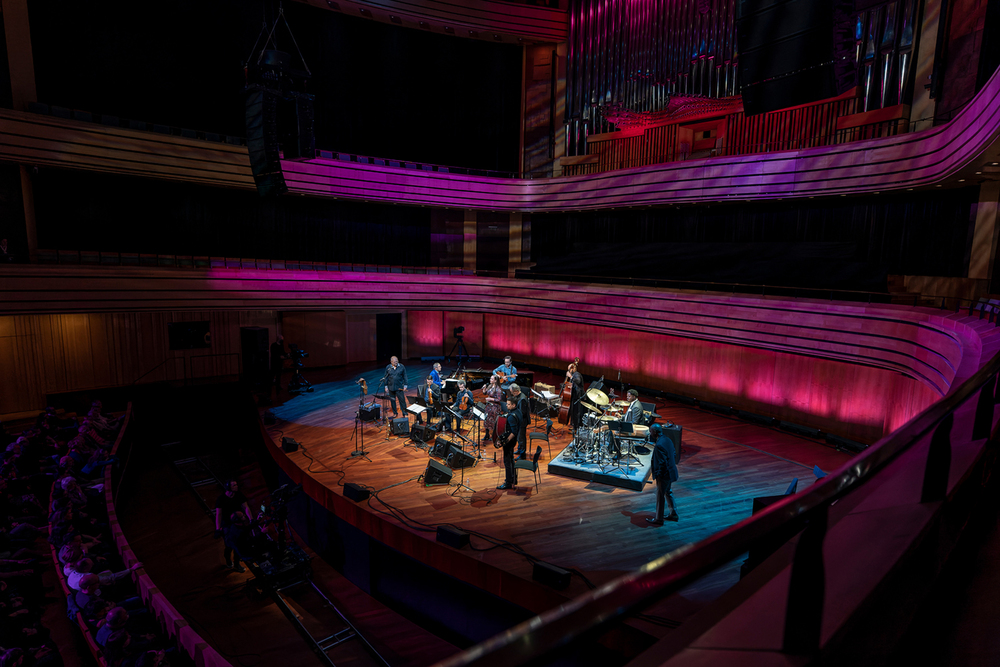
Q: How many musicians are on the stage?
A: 11